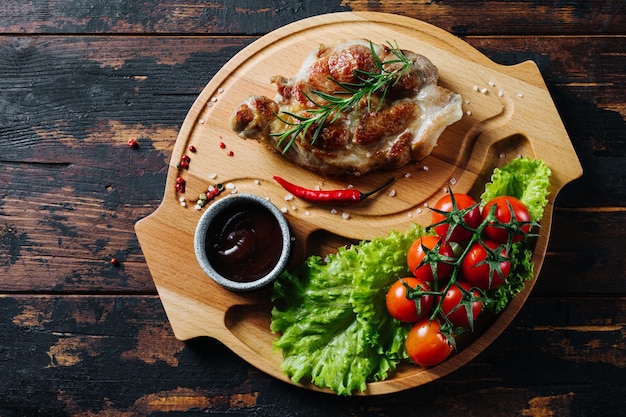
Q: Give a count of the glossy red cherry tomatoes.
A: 7